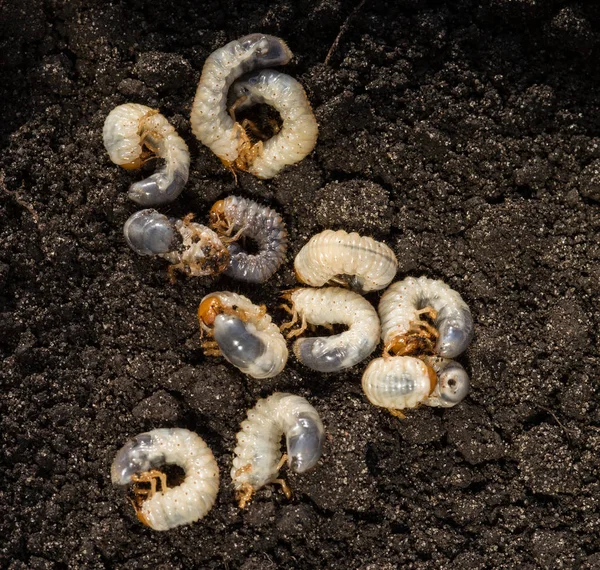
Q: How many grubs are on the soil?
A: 12